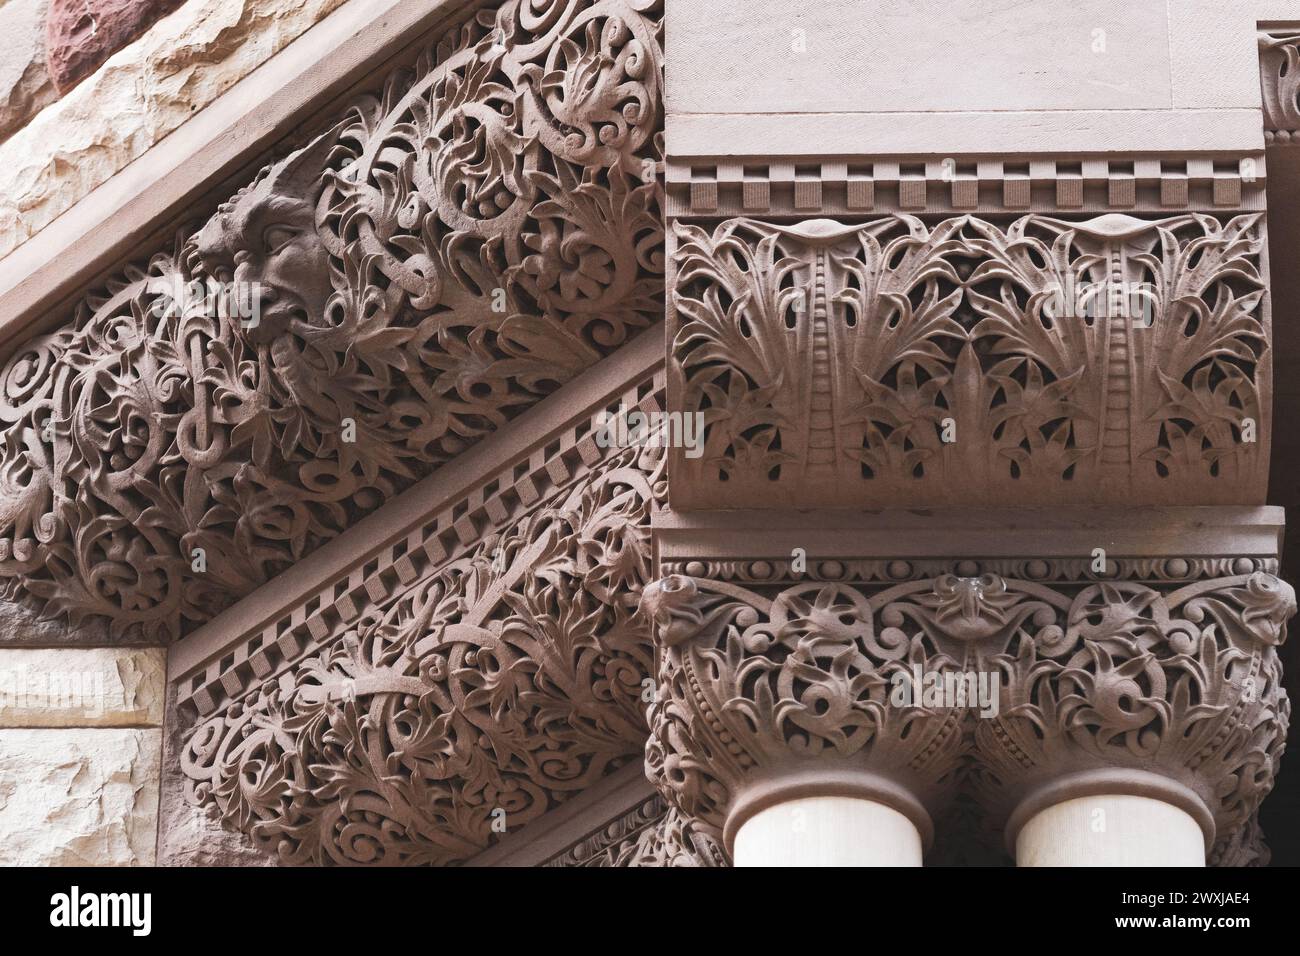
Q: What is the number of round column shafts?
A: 2